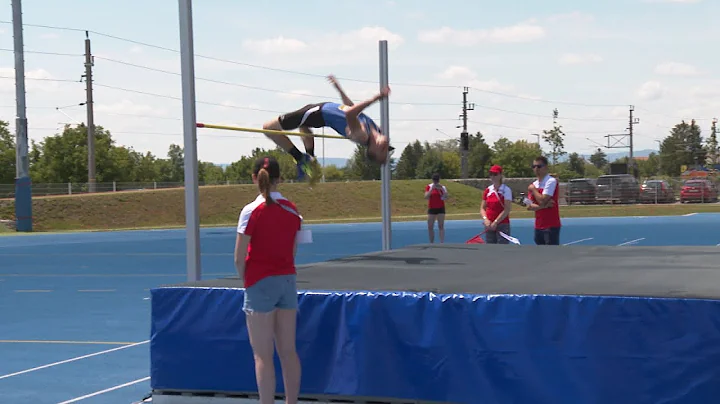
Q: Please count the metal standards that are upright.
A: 2